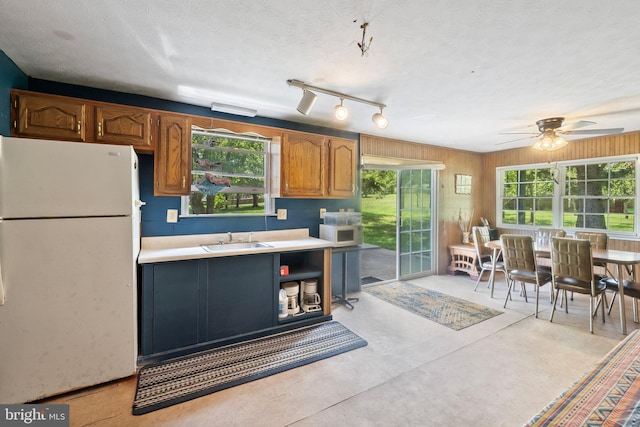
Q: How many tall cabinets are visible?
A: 3